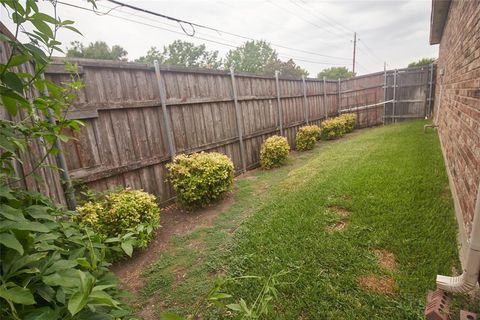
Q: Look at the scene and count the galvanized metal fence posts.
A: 10